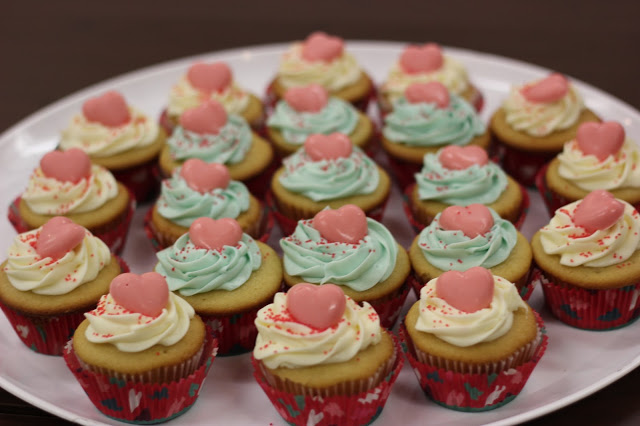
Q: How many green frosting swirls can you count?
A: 9